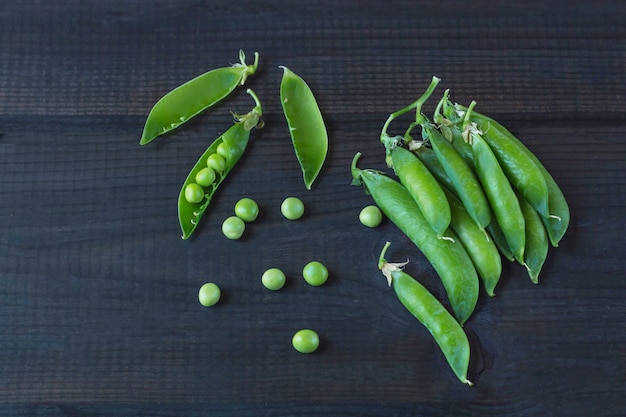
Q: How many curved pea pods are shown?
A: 13